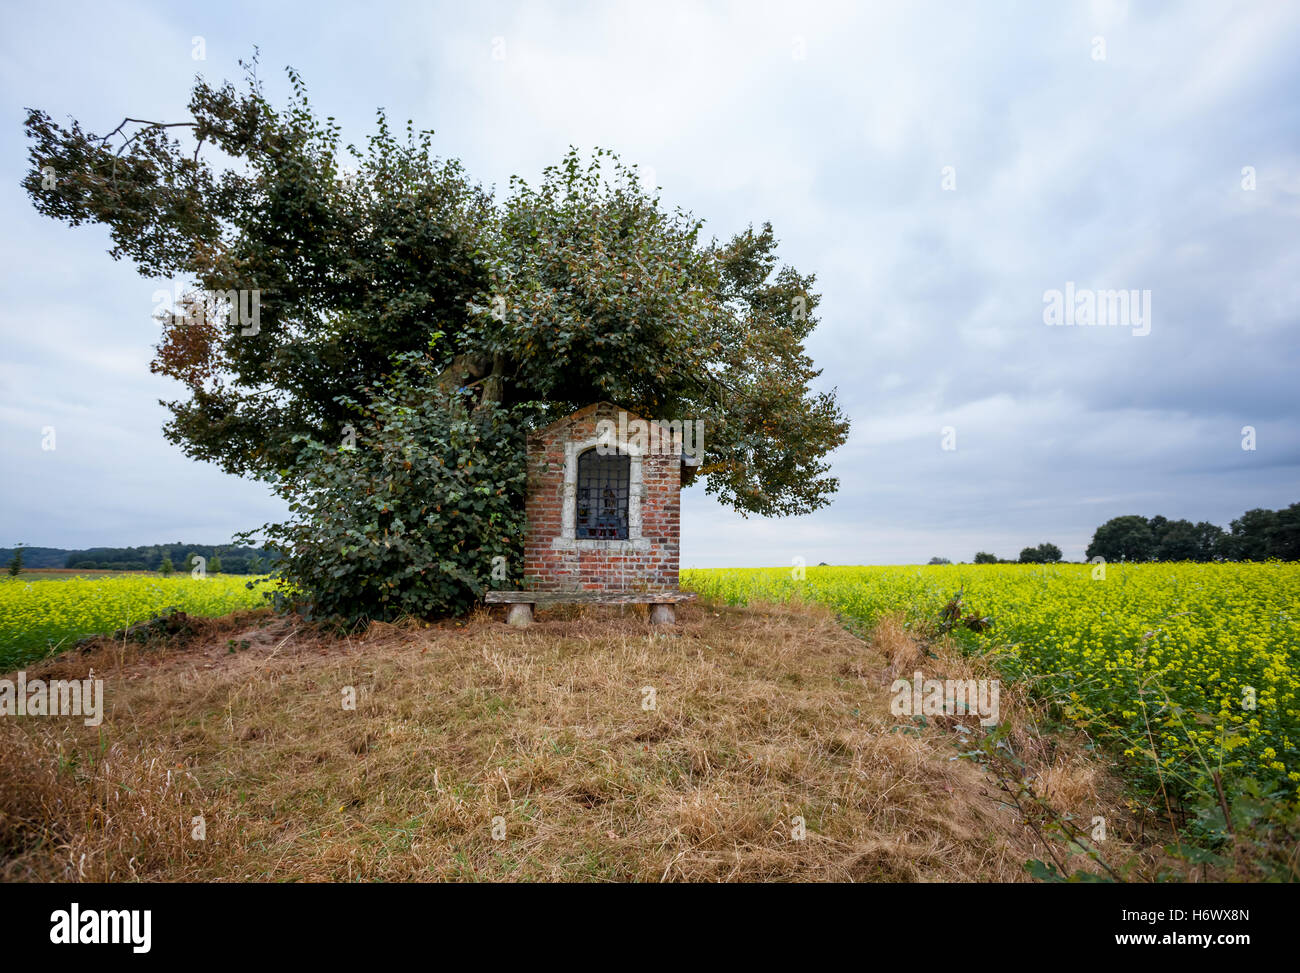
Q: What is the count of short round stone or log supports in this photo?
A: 2